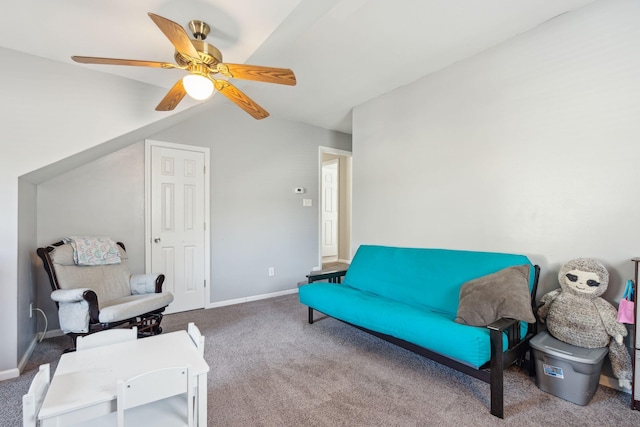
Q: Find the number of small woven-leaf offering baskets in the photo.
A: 0